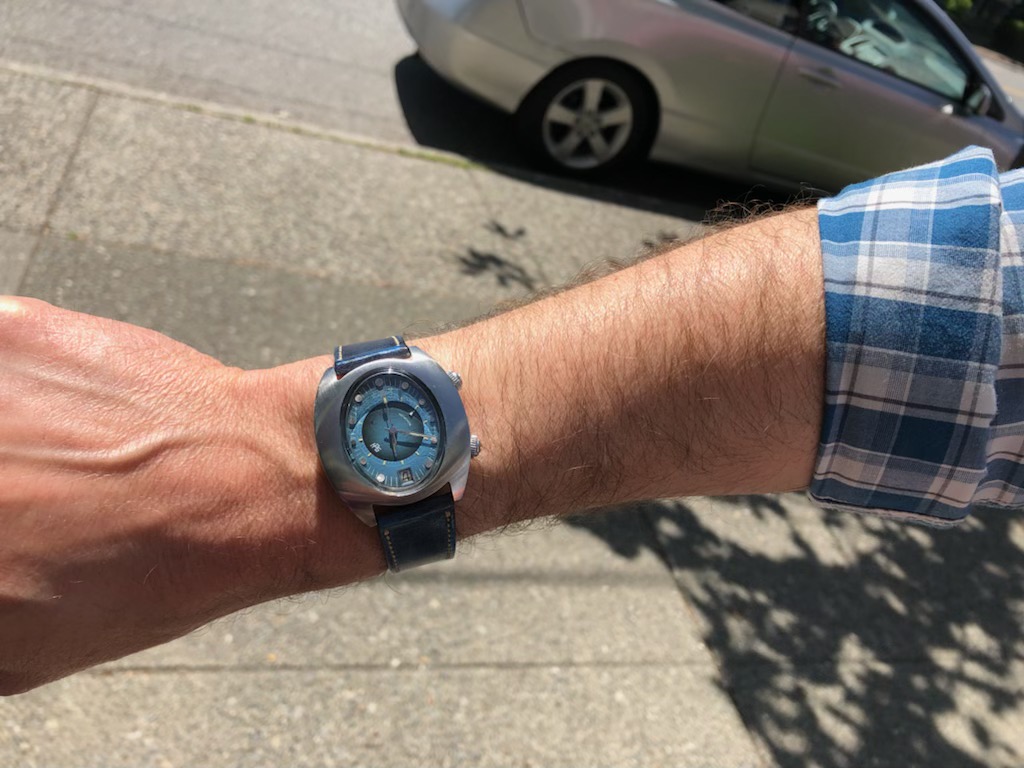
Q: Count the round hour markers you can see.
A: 11